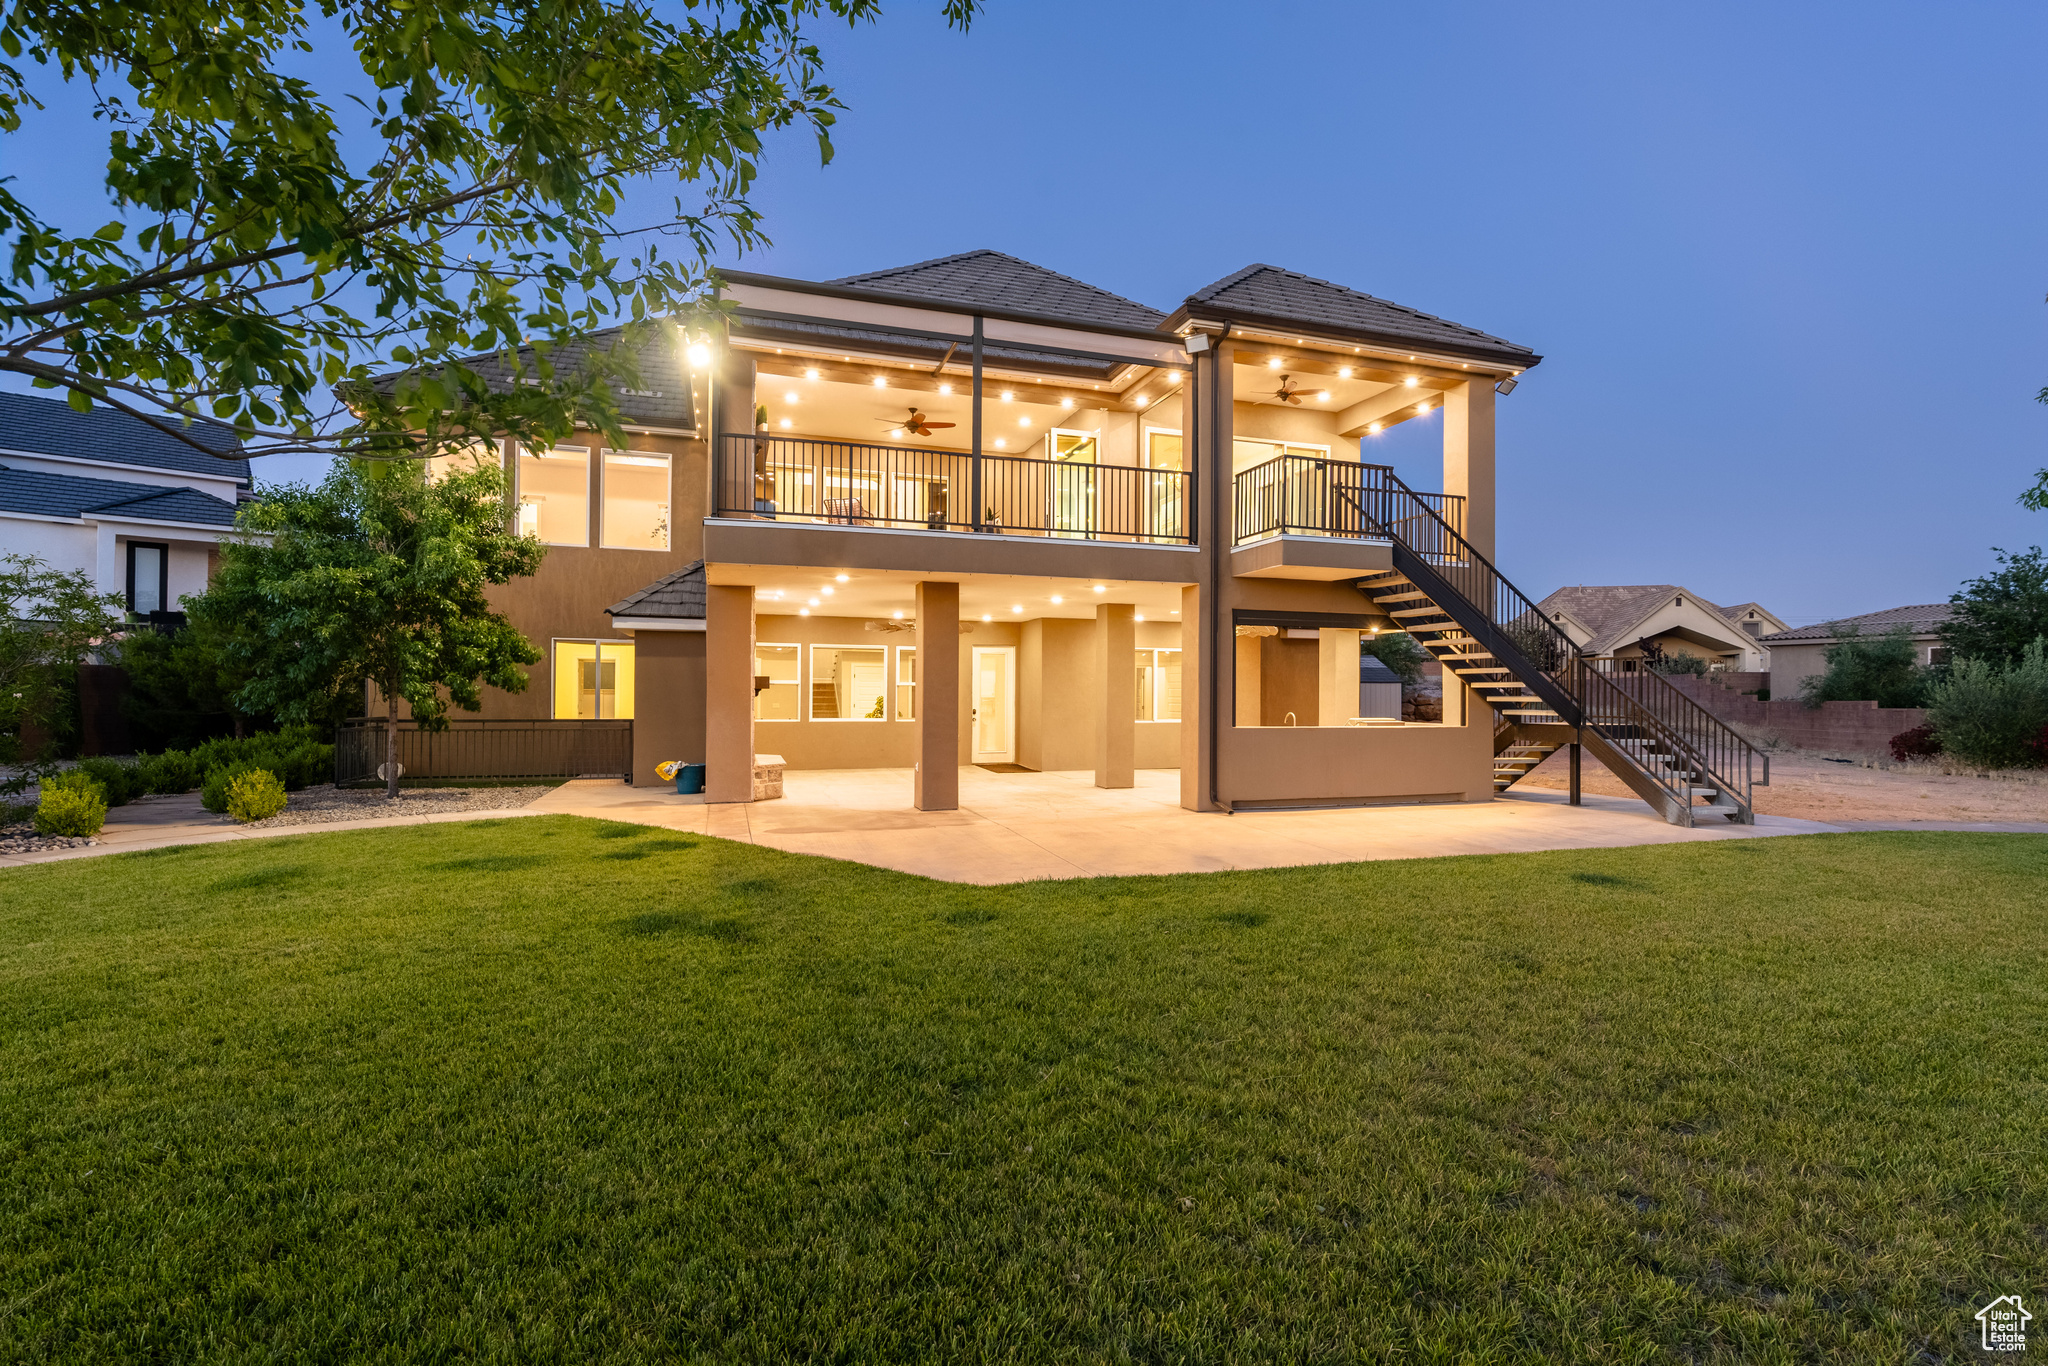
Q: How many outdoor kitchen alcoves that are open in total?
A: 1